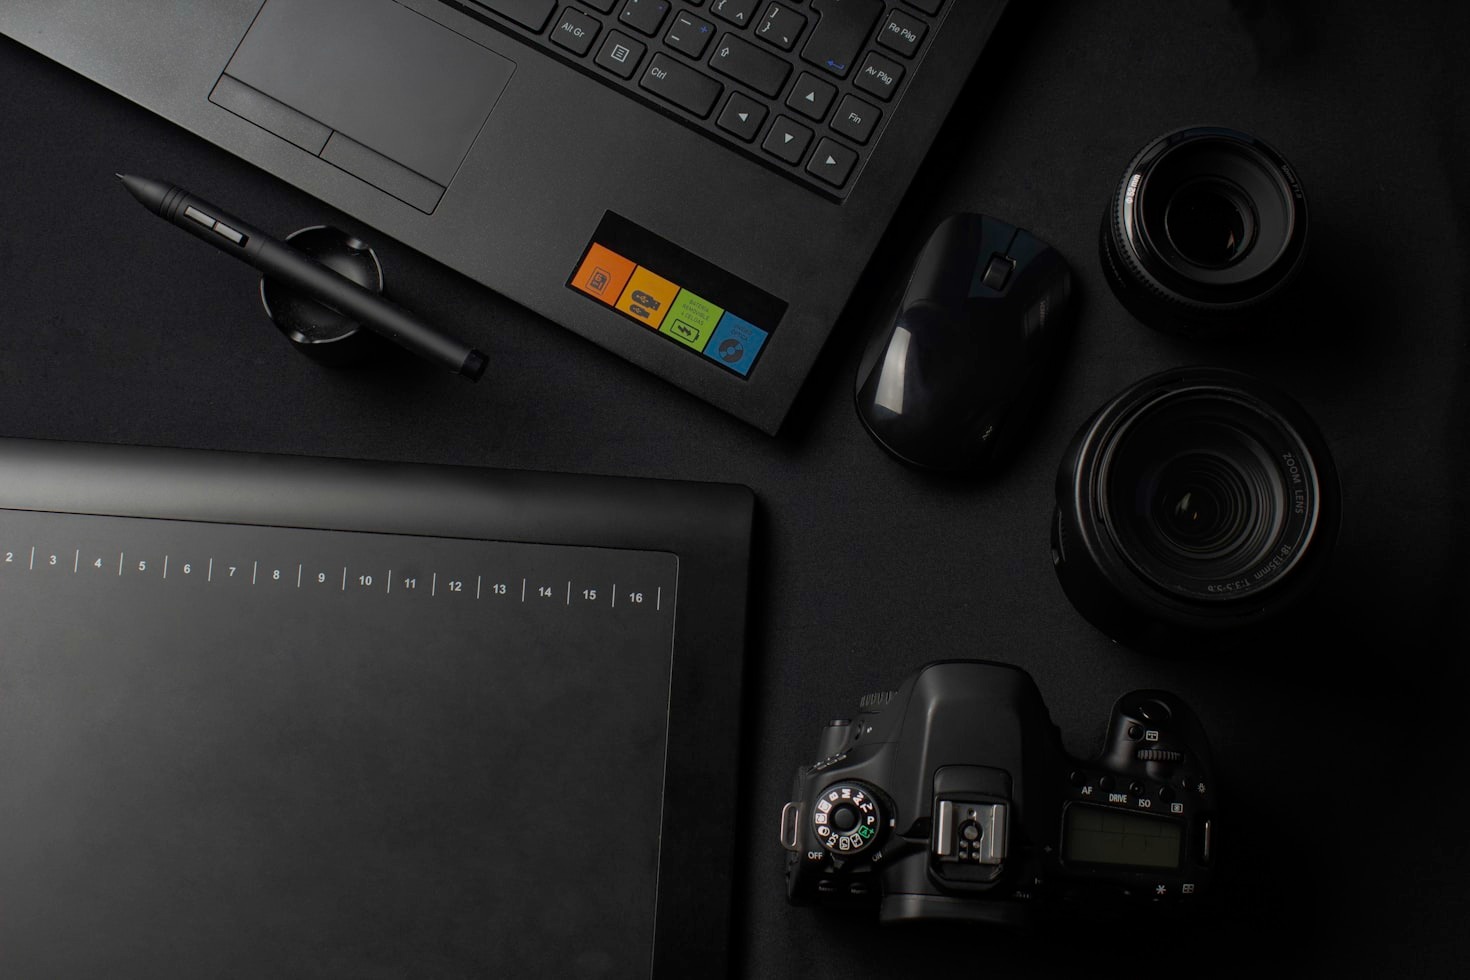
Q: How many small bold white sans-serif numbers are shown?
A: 15